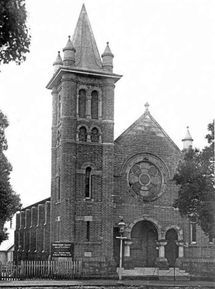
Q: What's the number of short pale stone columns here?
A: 3